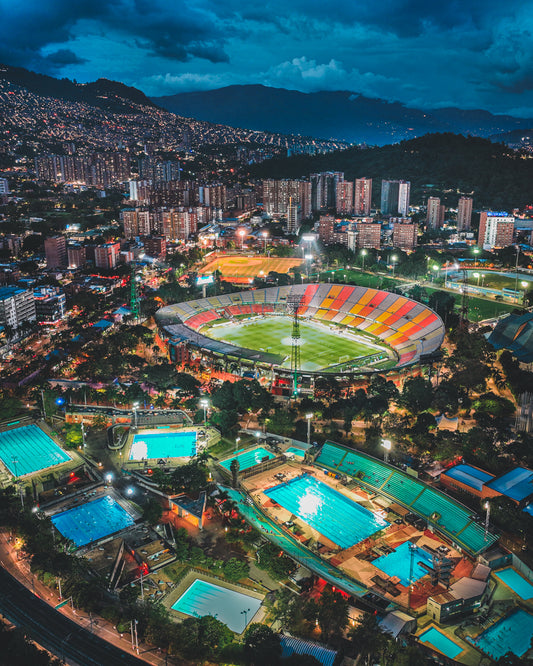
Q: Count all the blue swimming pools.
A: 11